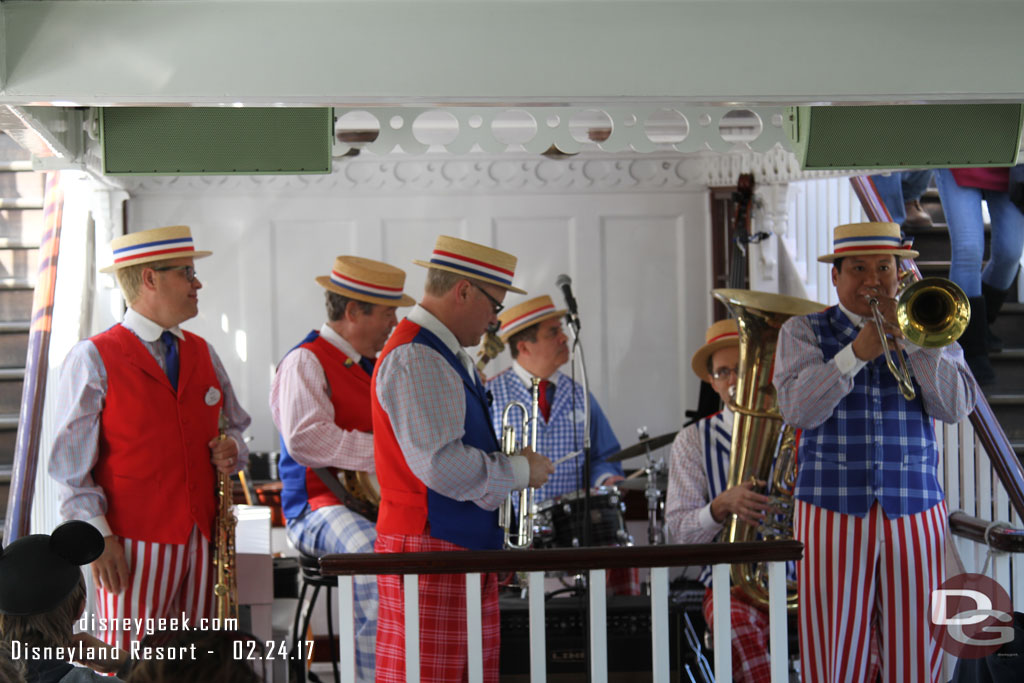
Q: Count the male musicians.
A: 6